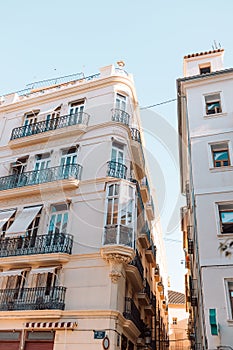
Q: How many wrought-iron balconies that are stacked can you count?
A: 4